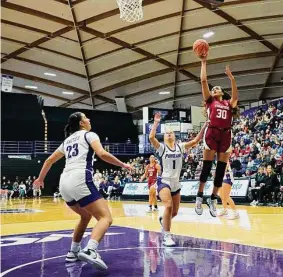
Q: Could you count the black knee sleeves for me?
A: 2